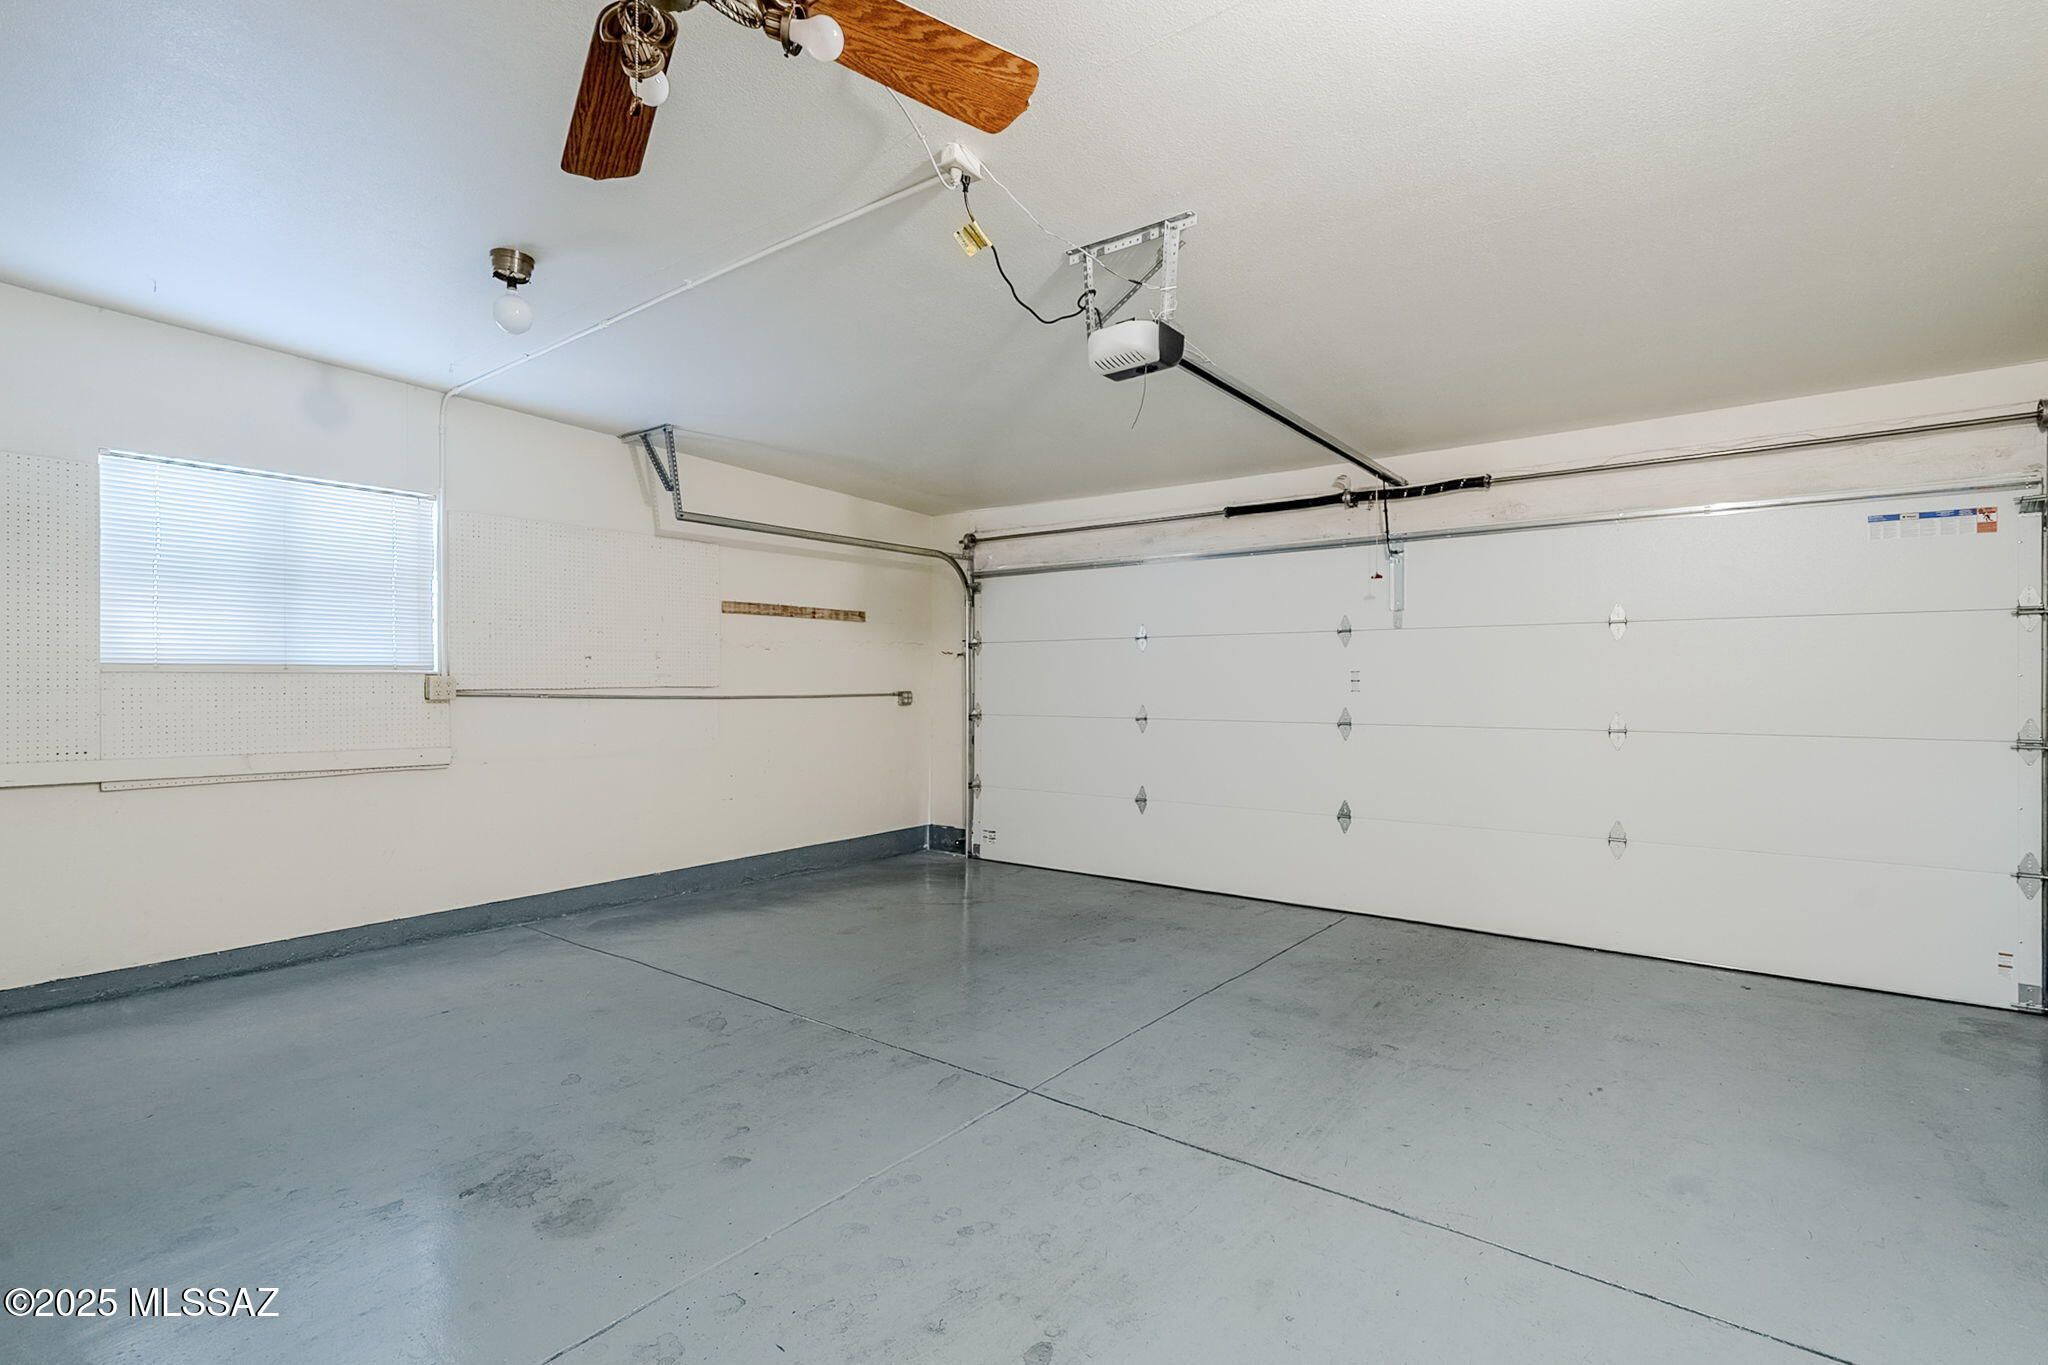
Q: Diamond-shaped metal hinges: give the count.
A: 15